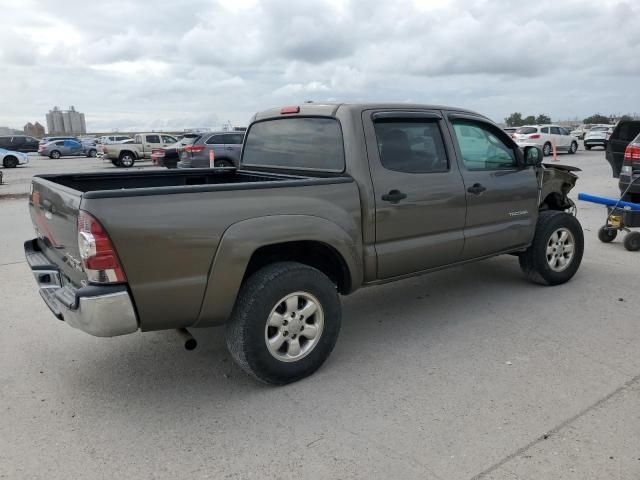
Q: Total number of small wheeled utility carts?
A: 1